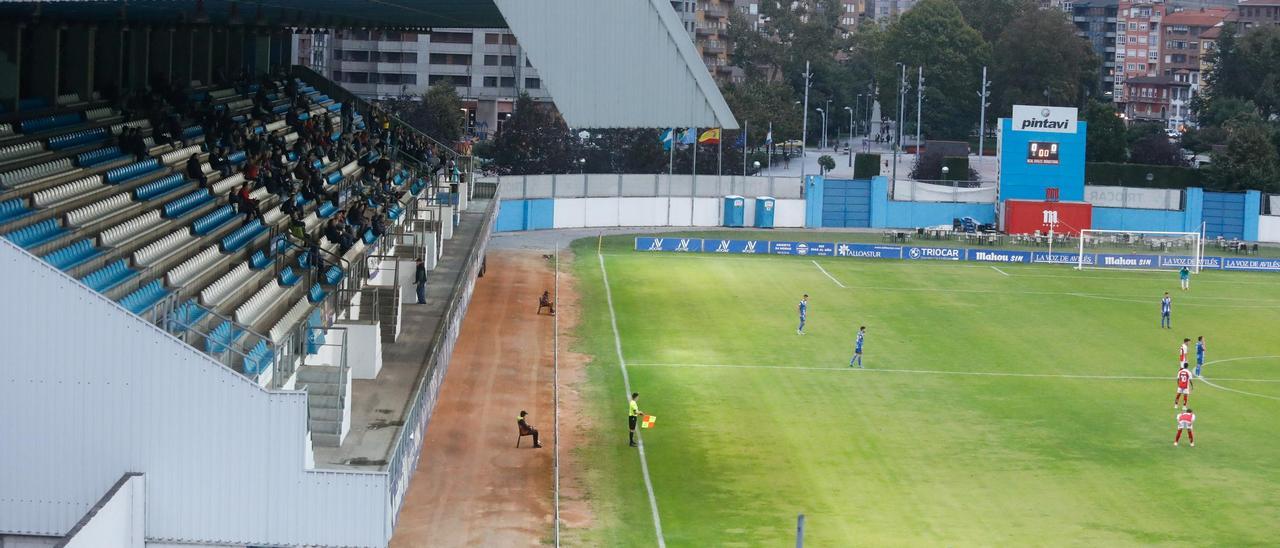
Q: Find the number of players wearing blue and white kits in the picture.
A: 4